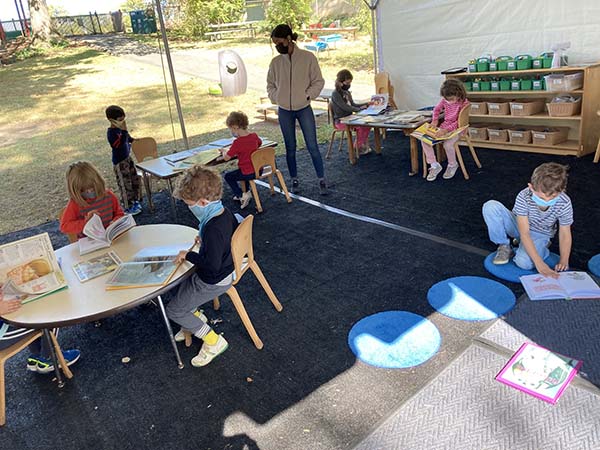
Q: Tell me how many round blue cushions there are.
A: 4